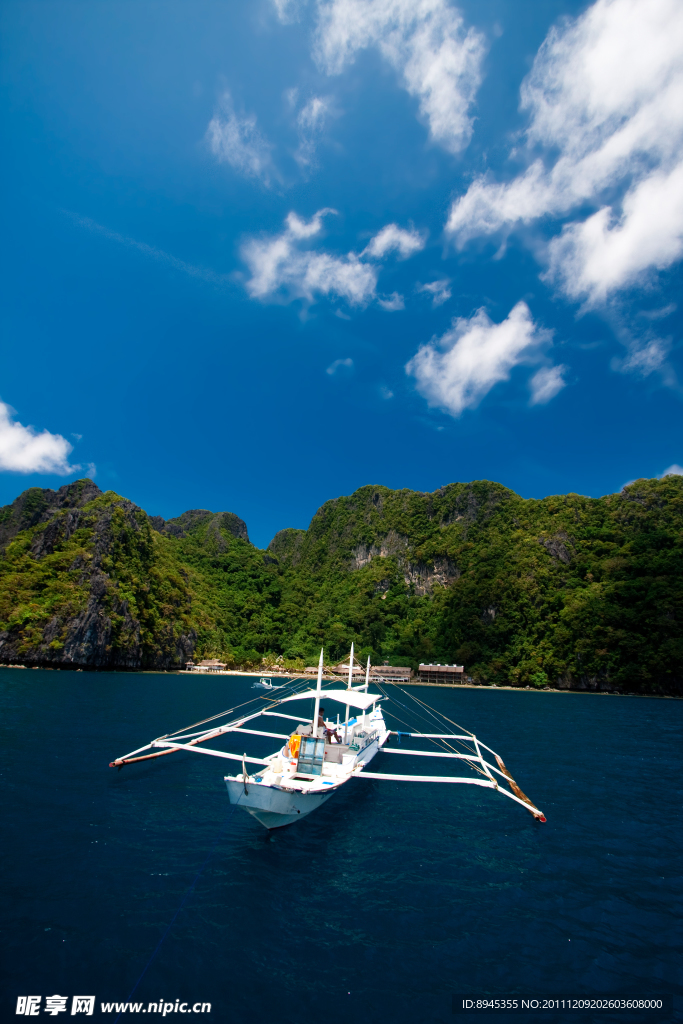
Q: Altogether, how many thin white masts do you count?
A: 3